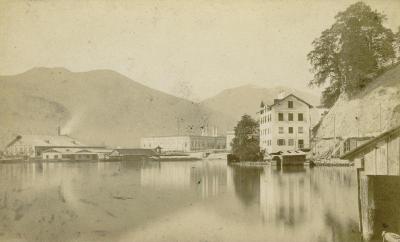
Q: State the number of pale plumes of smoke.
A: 1